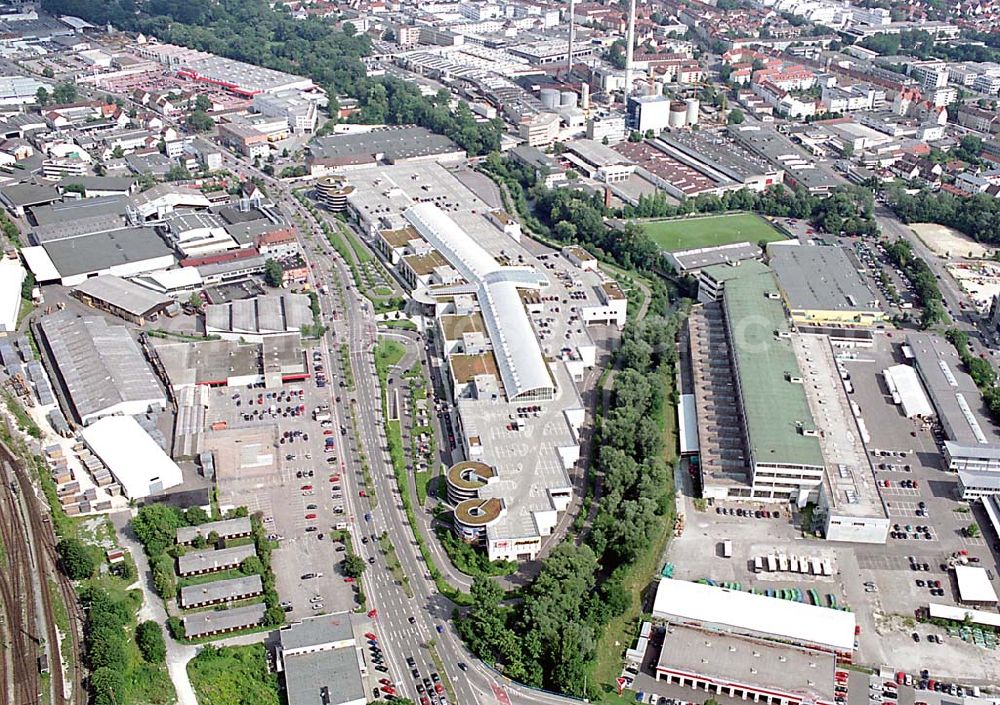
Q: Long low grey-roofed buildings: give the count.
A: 4